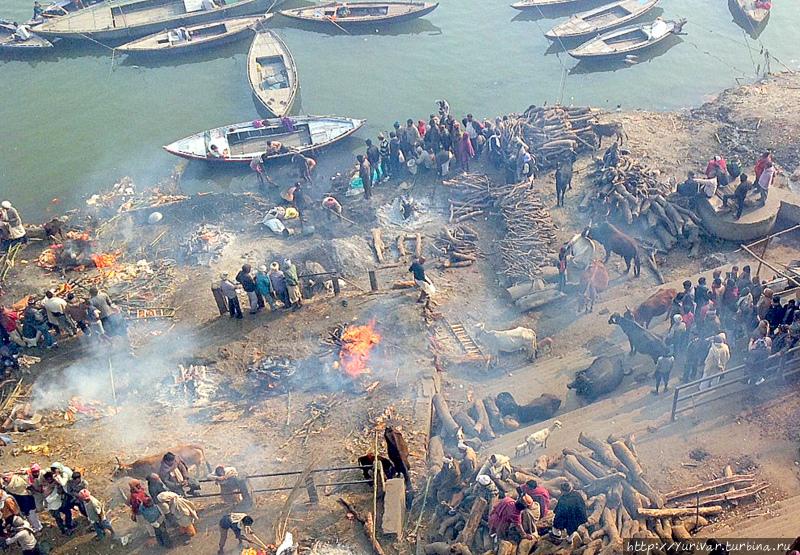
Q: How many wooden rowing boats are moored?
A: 11